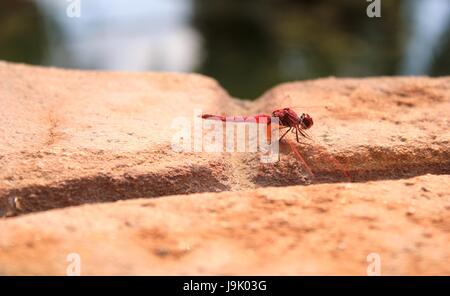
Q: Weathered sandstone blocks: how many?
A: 3